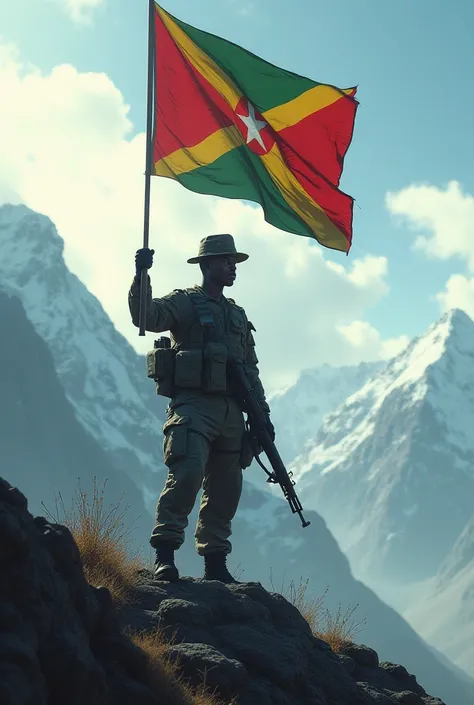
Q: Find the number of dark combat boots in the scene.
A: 2